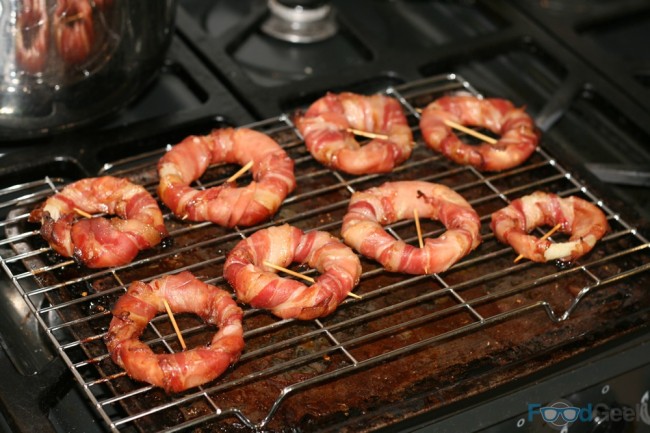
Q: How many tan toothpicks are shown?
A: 8